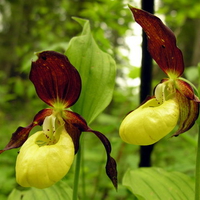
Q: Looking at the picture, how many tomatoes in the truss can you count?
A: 0